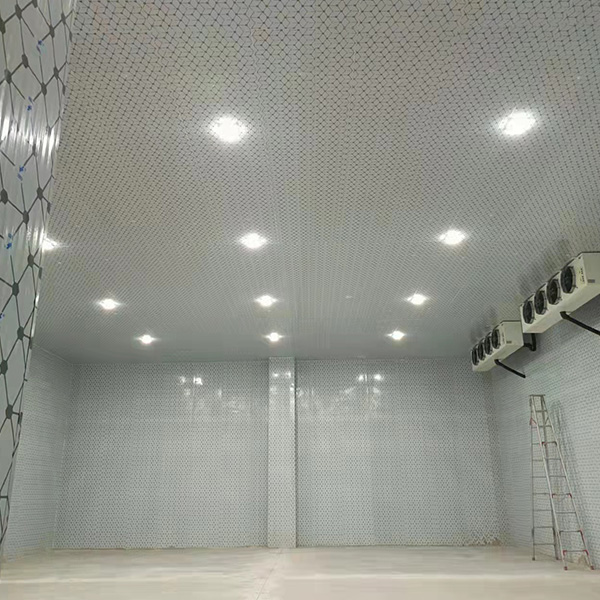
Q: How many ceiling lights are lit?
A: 11